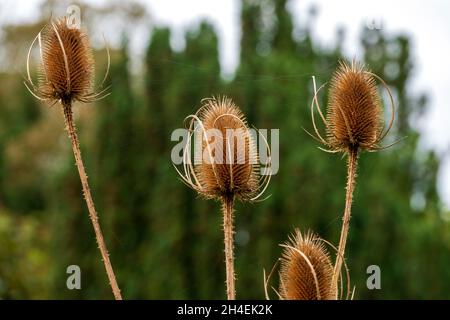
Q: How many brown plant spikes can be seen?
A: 4